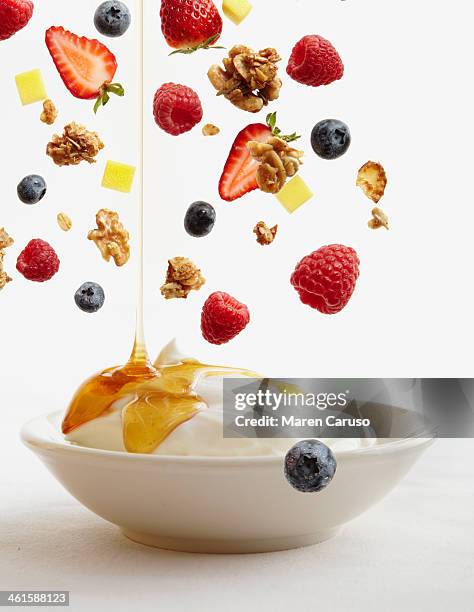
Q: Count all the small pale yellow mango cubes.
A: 4